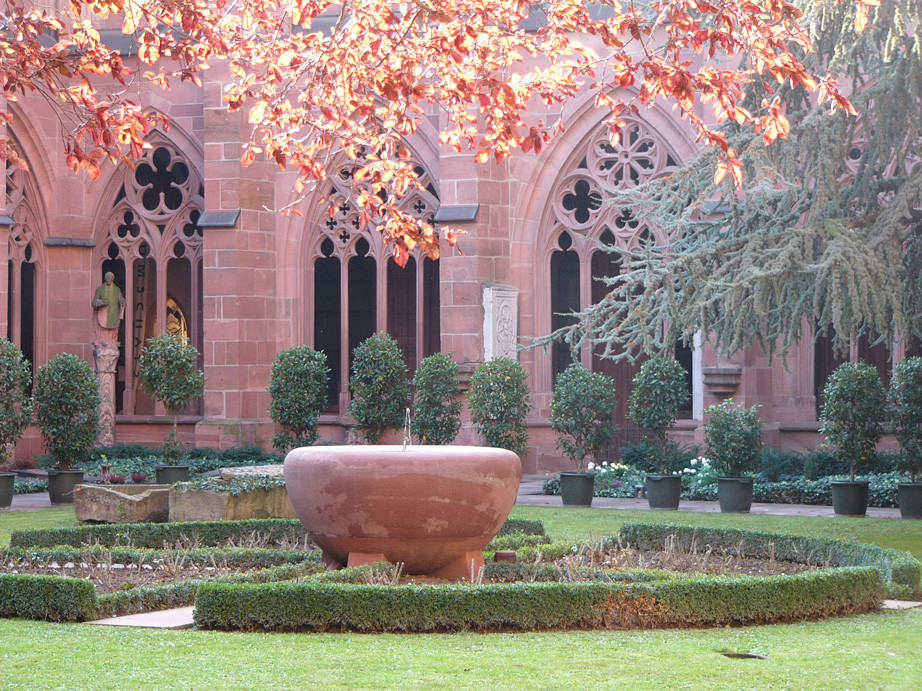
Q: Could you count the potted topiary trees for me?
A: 12